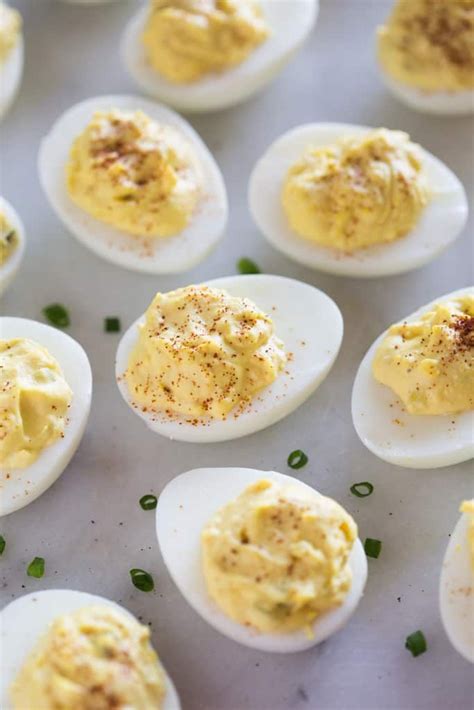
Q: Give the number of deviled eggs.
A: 12